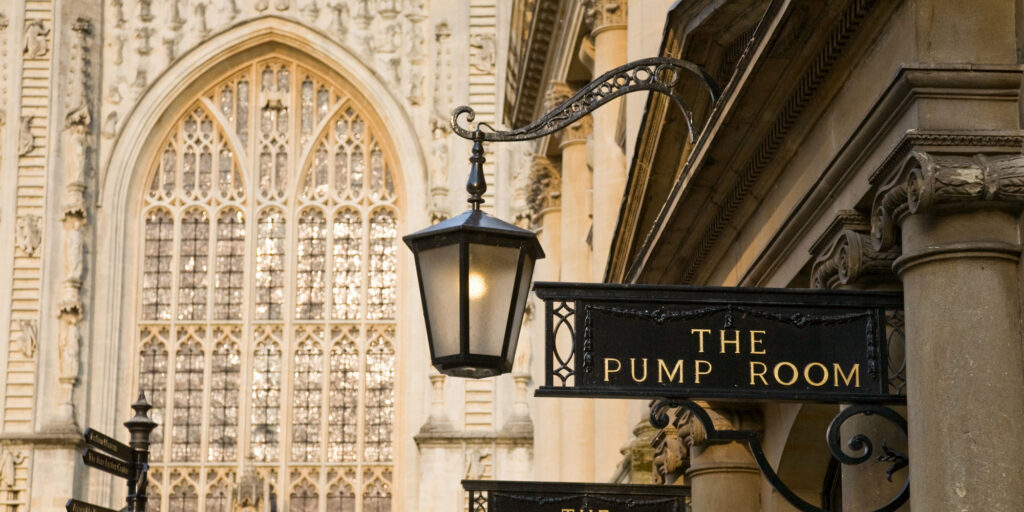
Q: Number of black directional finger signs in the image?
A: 3